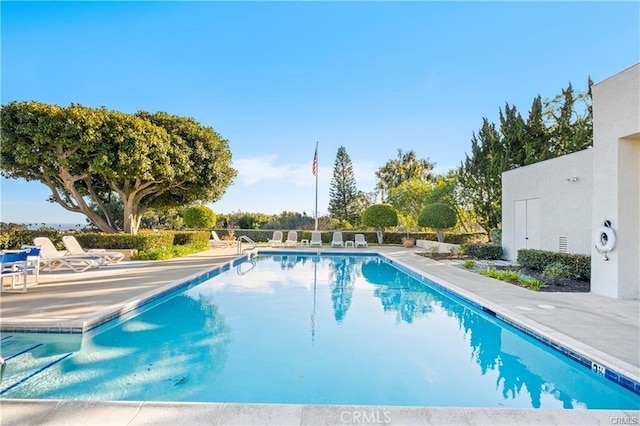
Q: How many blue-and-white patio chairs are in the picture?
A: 2